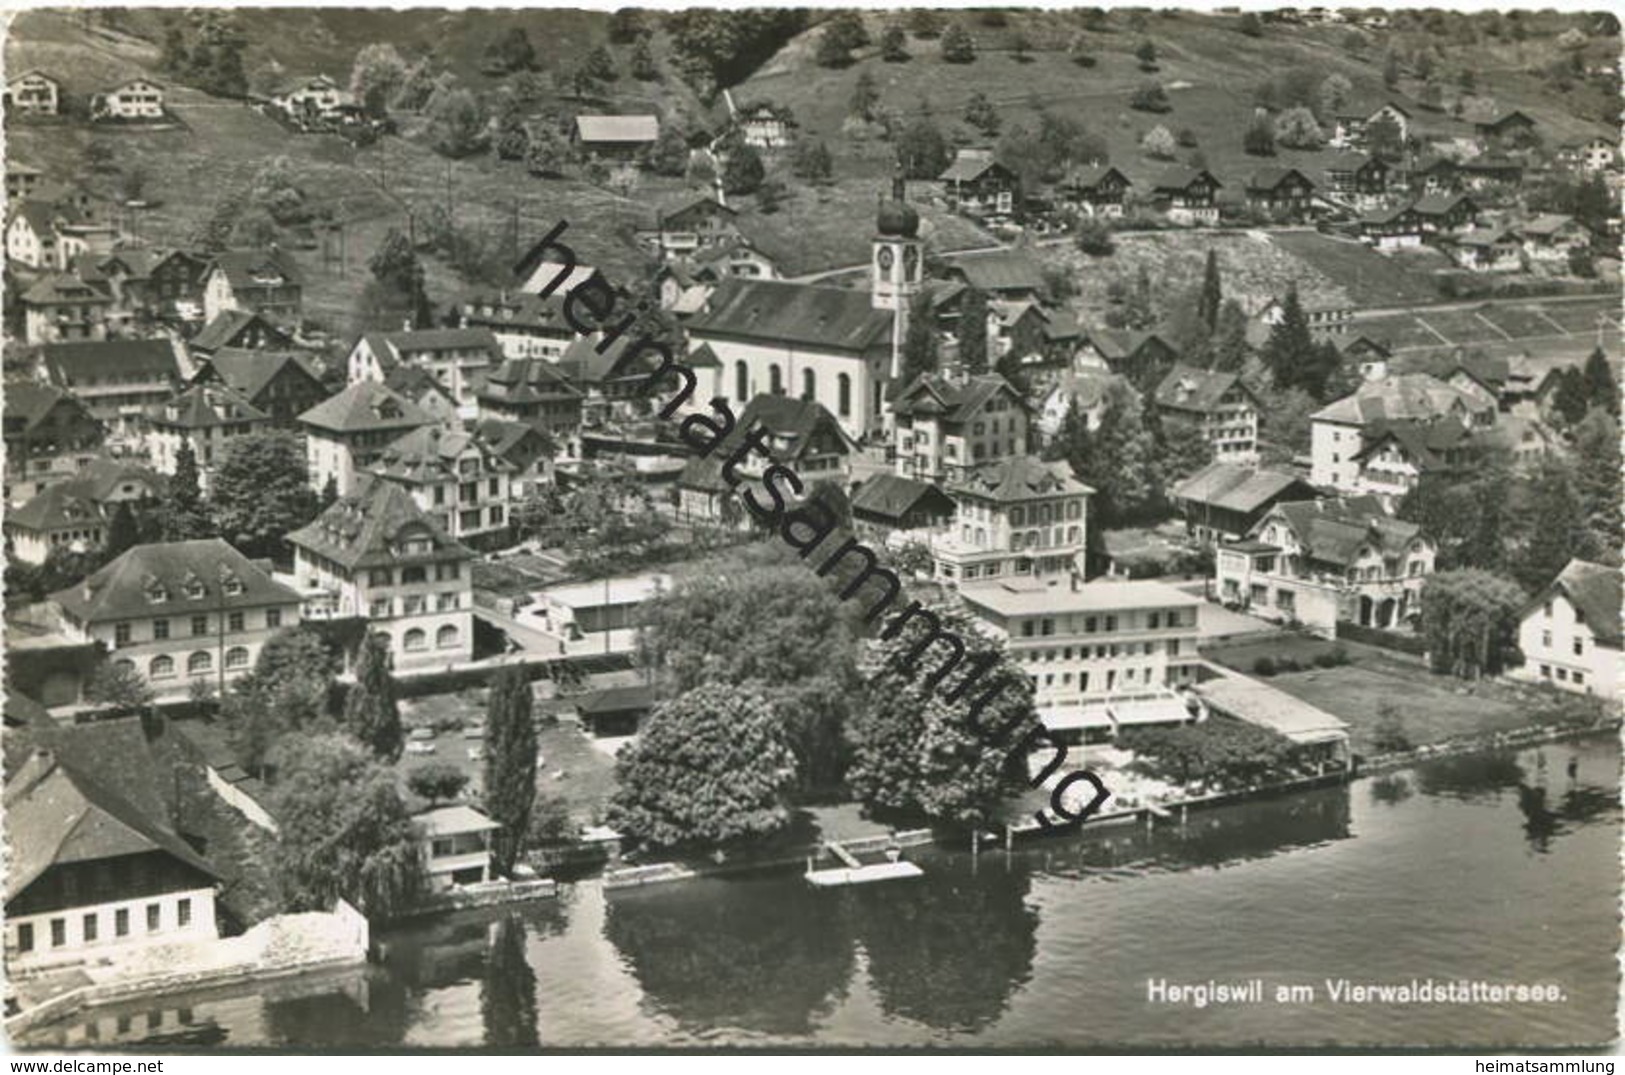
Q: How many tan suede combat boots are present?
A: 0